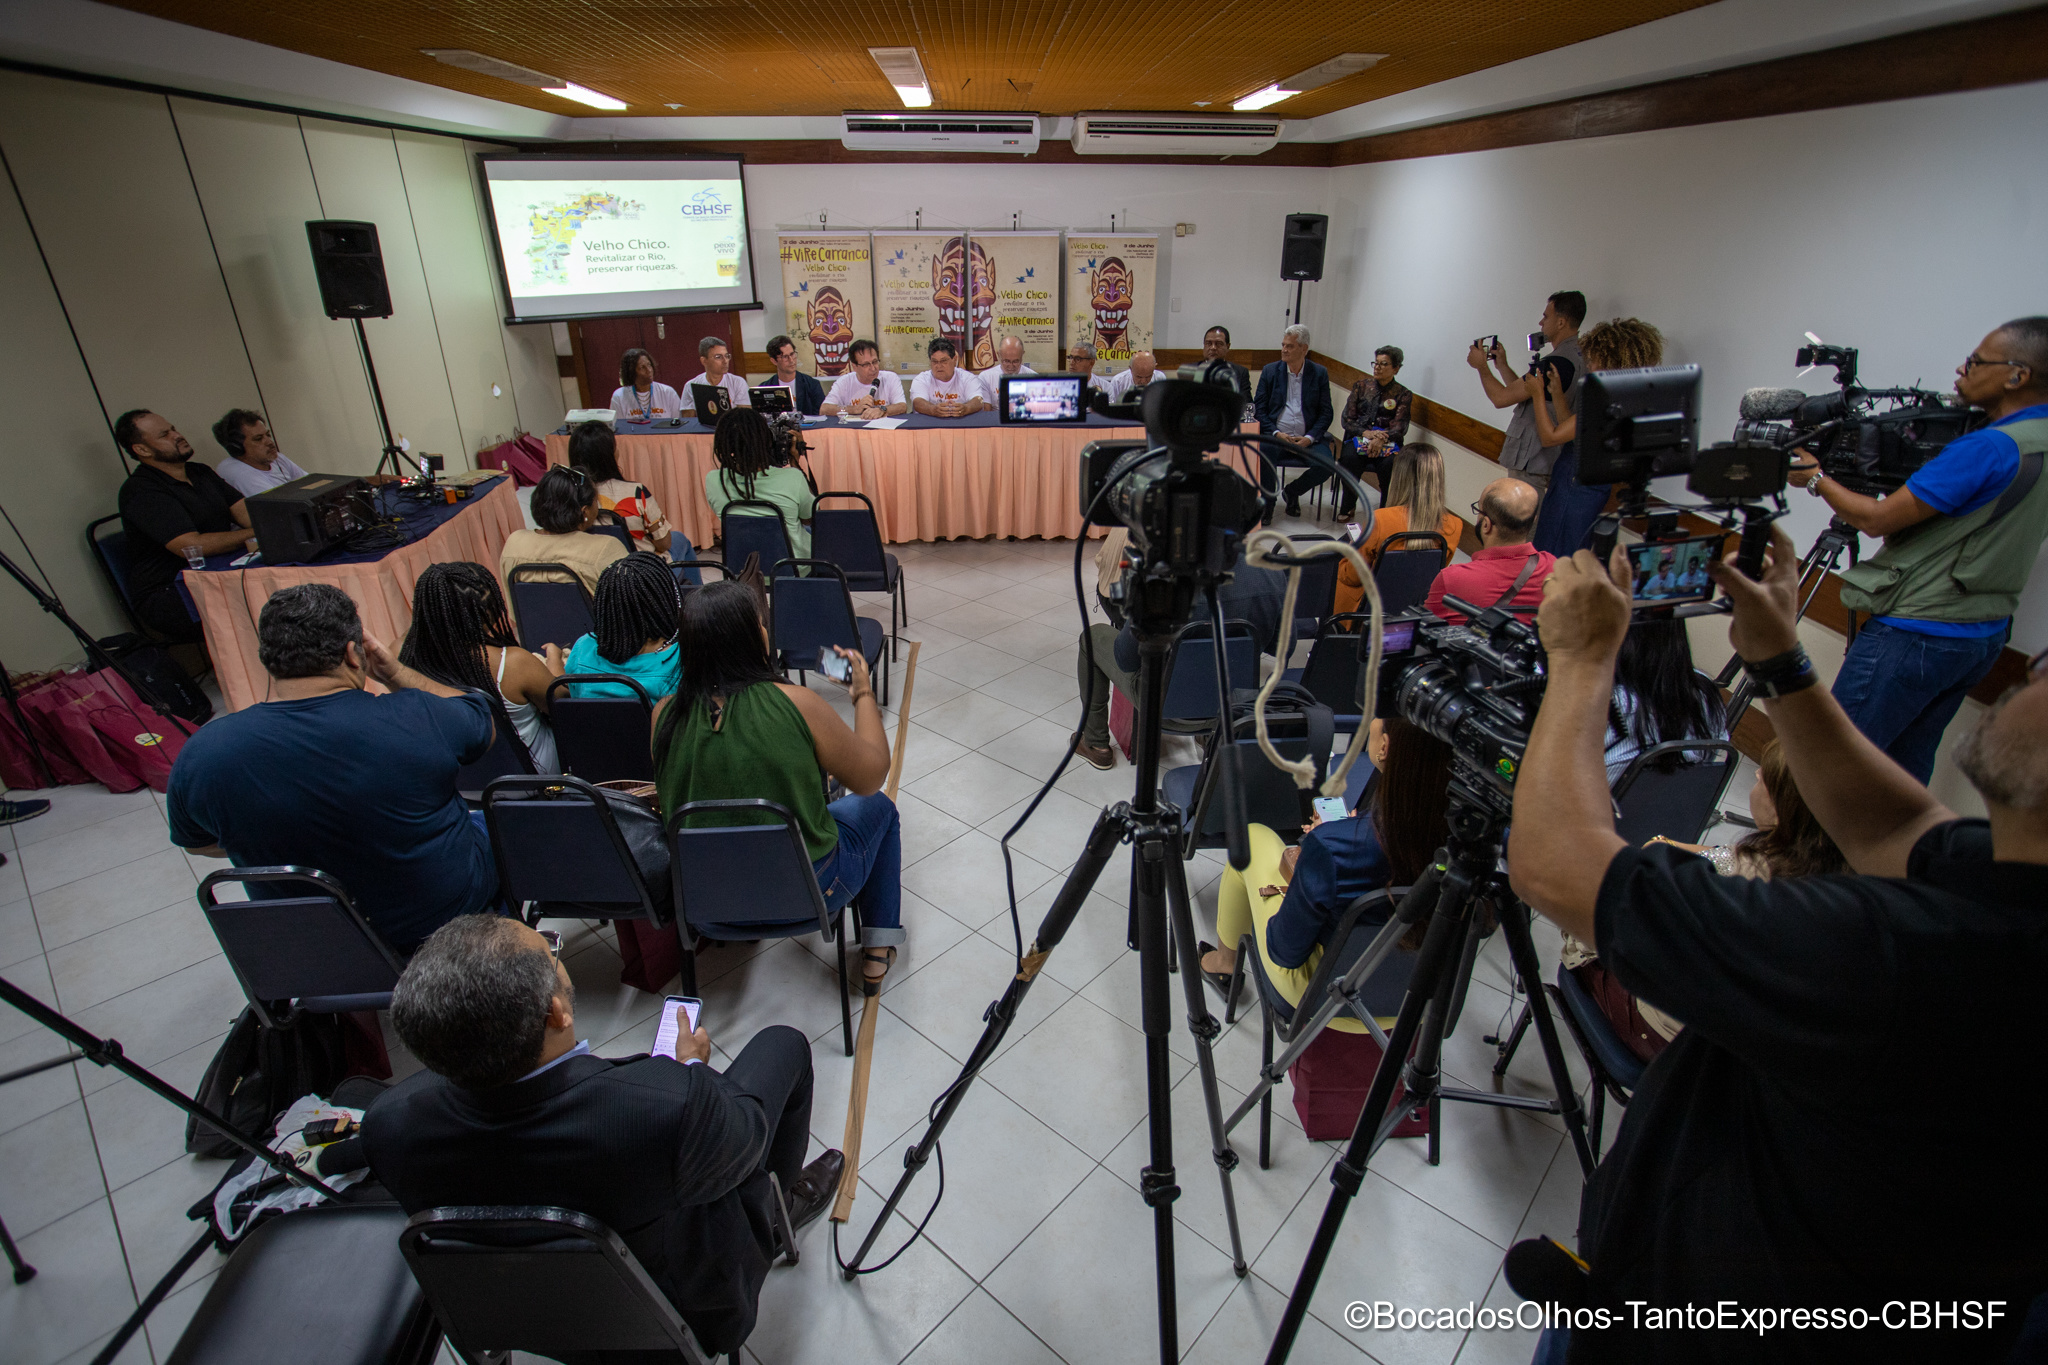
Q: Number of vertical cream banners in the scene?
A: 4